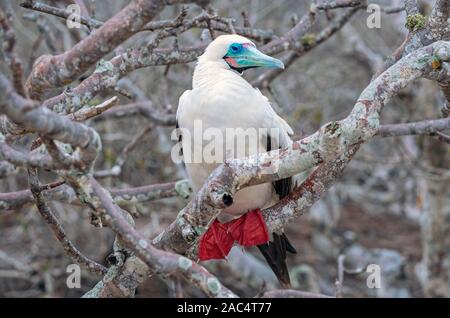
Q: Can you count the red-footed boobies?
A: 1